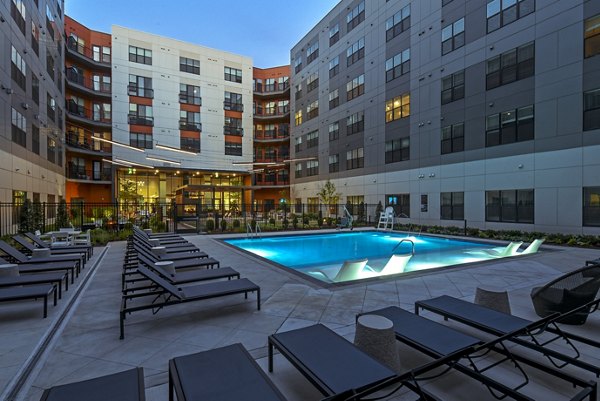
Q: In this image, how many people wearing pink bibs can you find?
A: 0